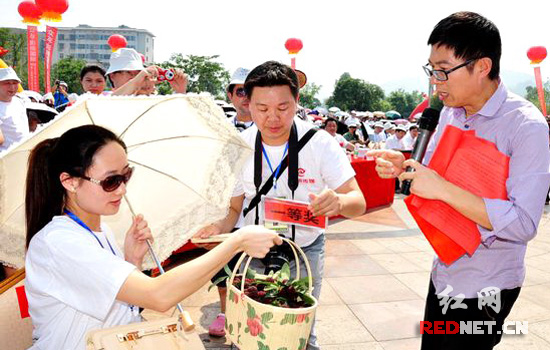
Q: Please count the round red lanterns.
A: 5